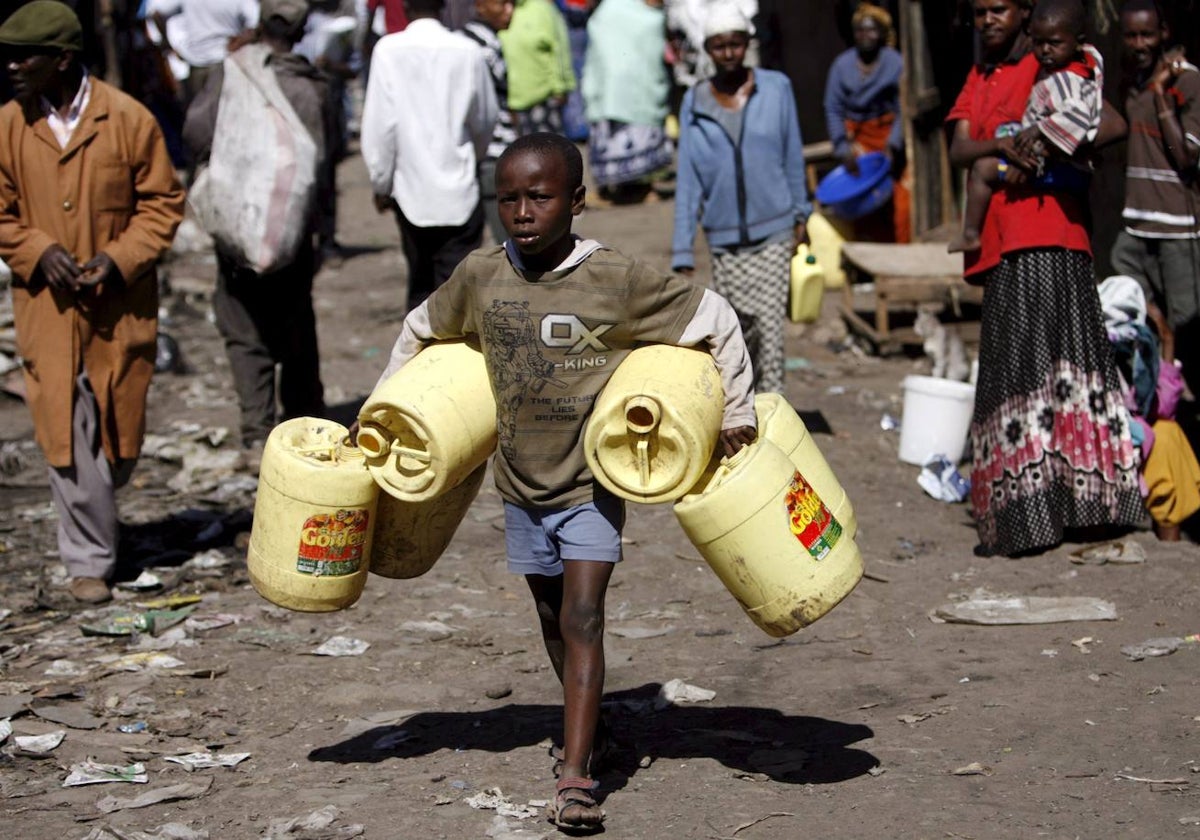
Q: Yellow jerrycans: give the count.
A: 8